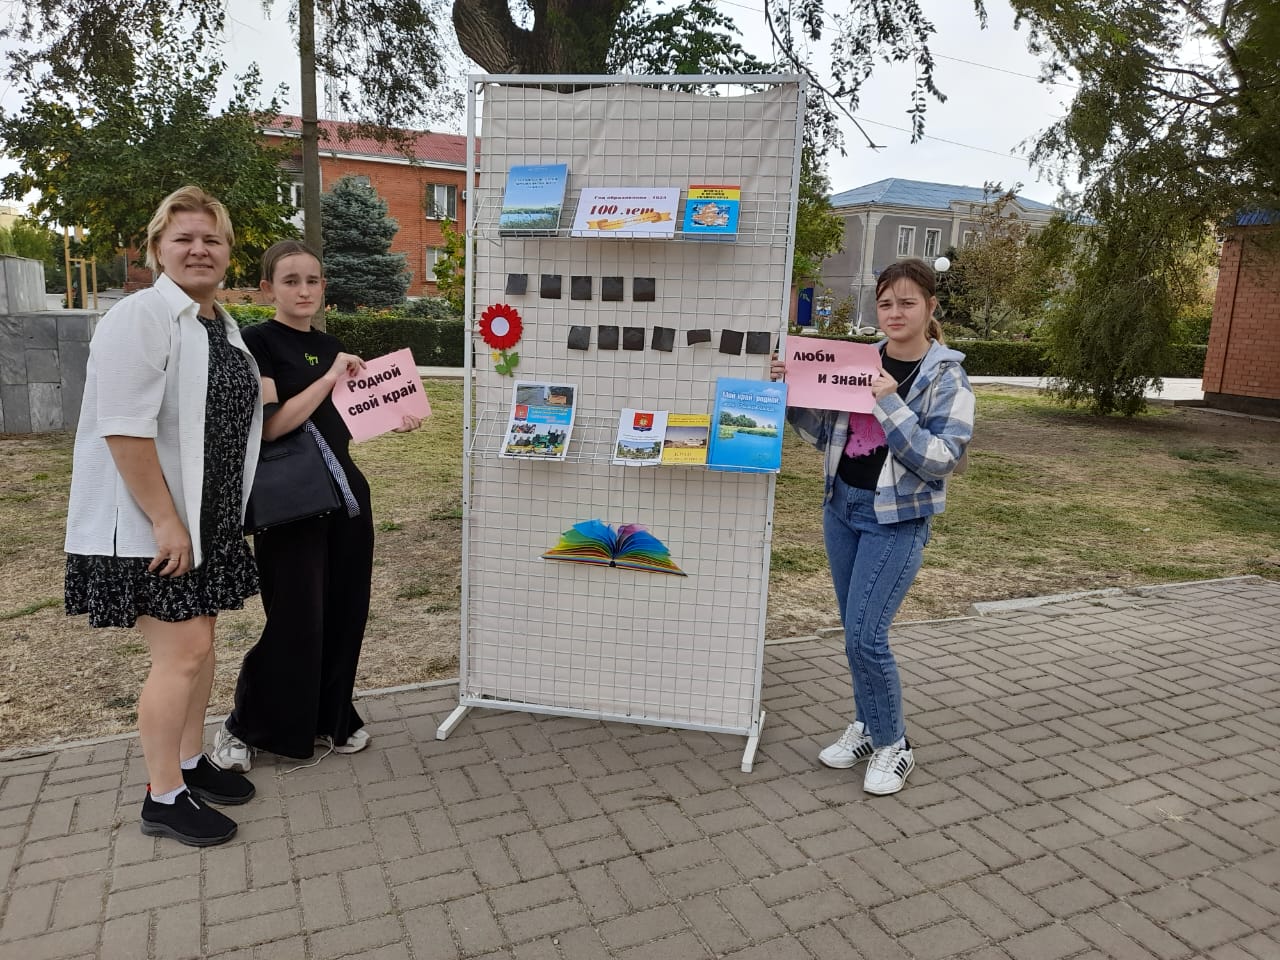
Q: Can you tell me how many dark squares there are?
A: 12